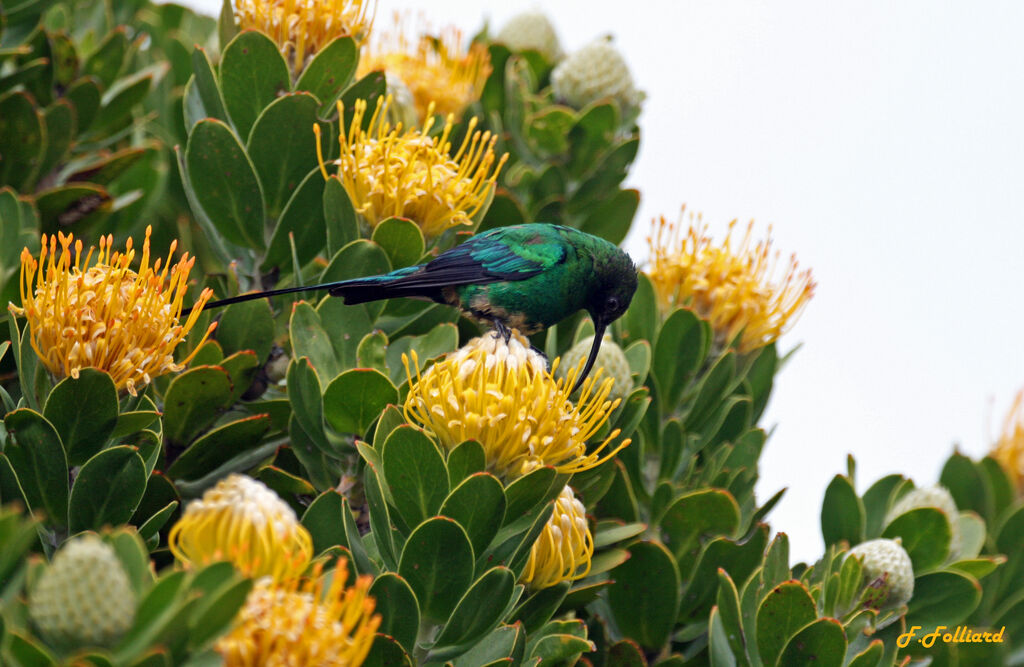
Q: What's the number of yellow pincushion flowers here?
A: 10